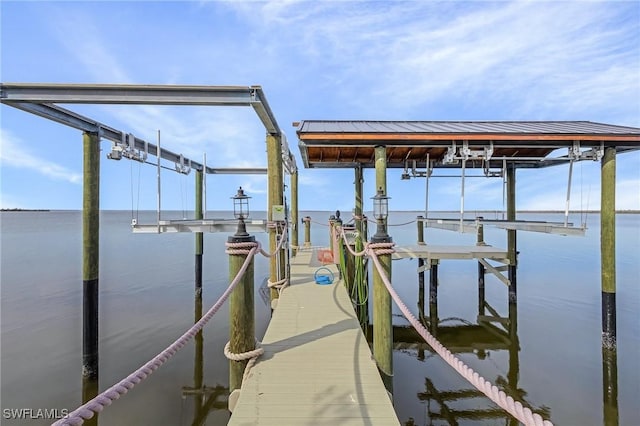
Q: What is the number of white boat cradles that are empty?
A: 2